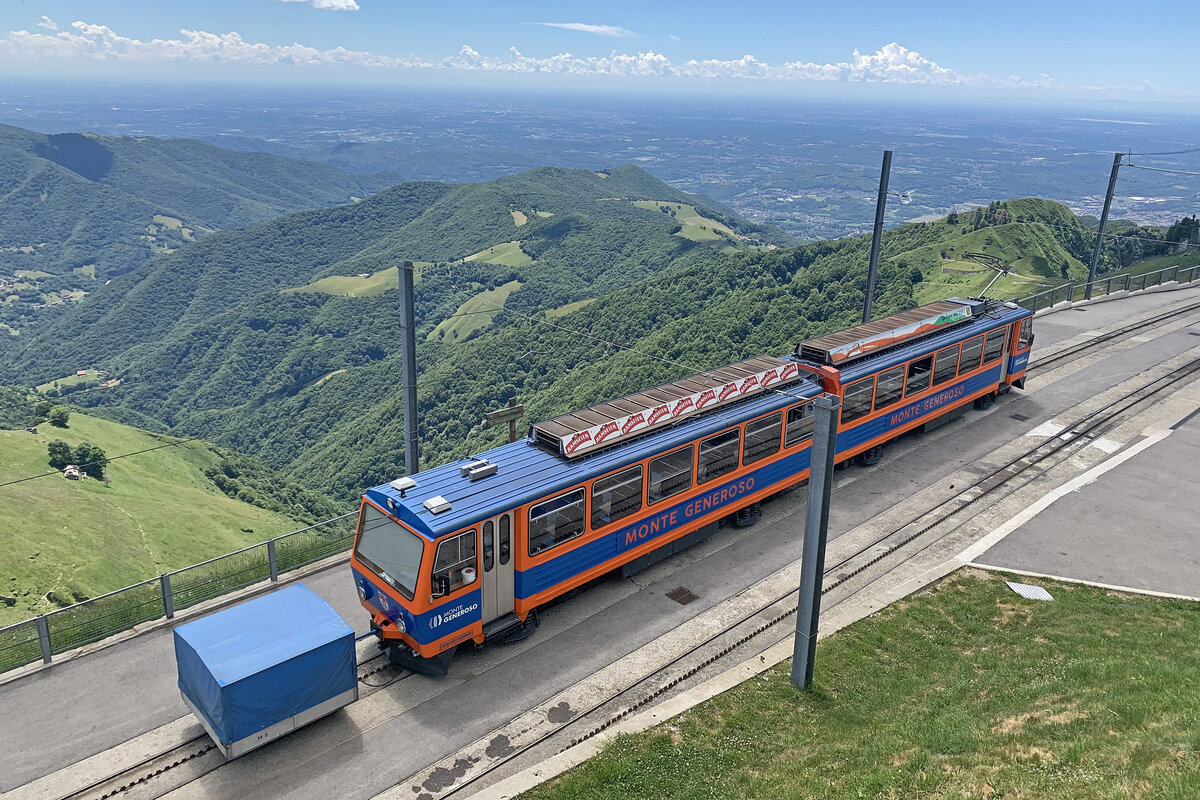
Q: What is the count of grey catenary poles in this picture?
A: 4